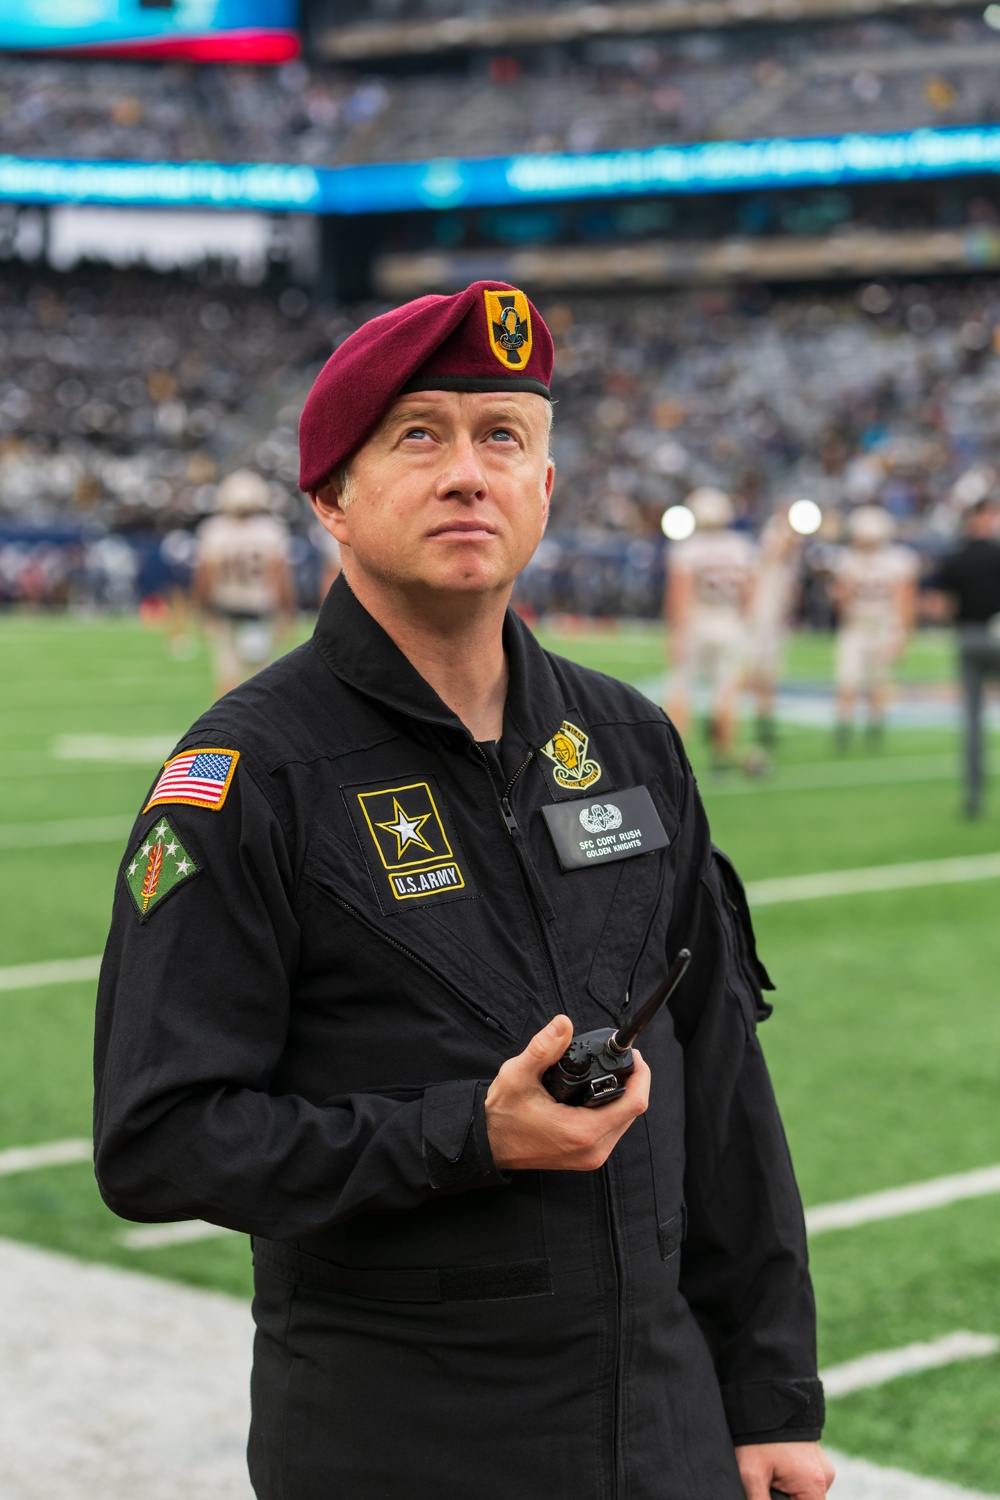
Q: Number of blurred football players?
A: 4